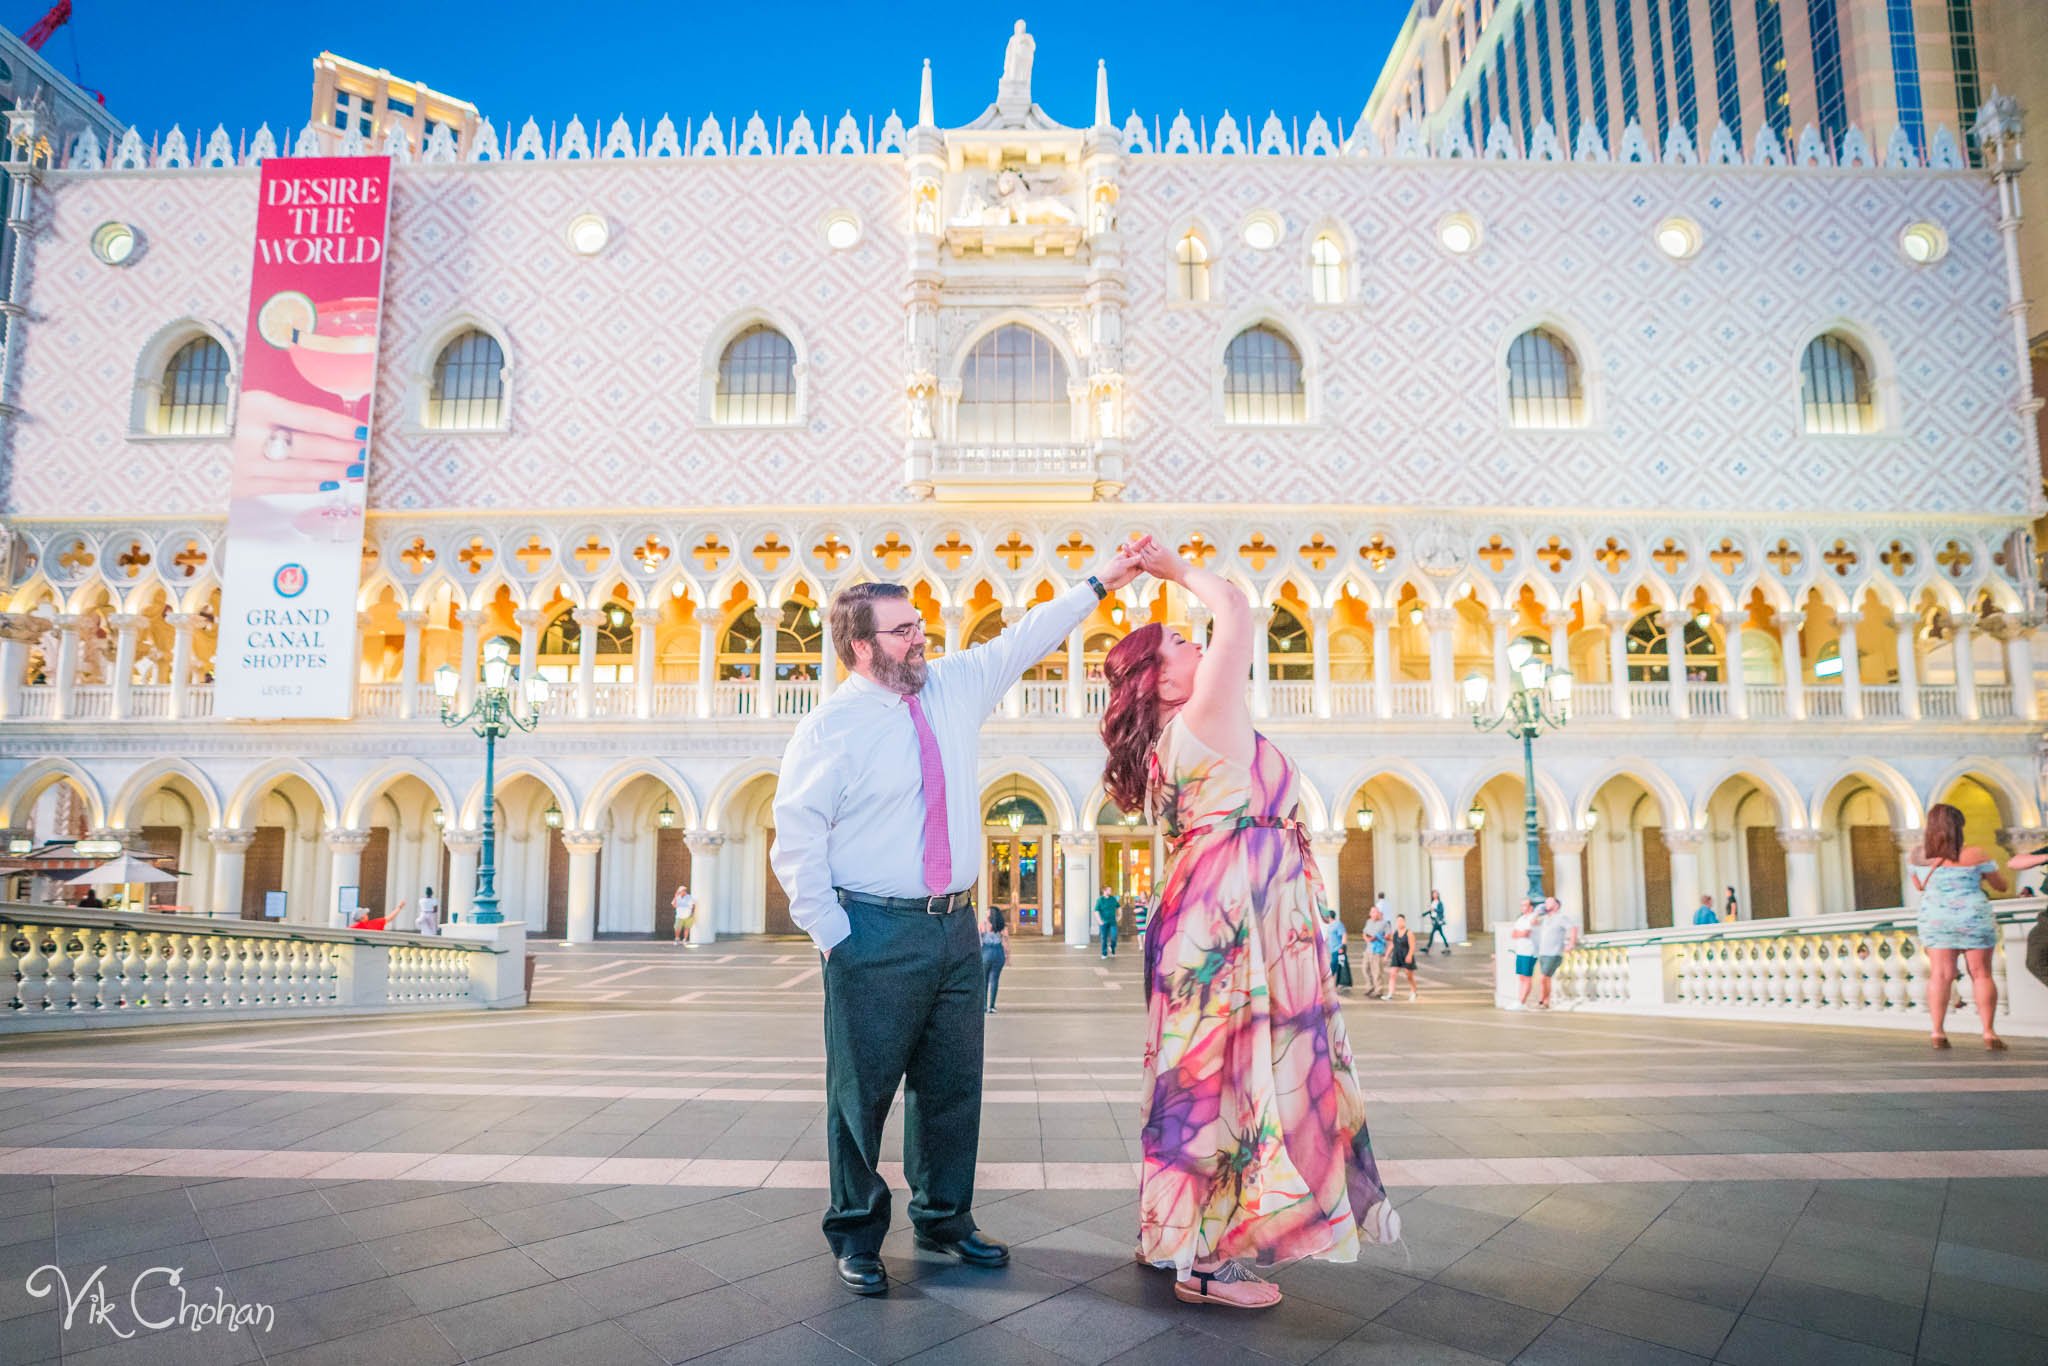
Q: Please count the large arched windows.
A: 7